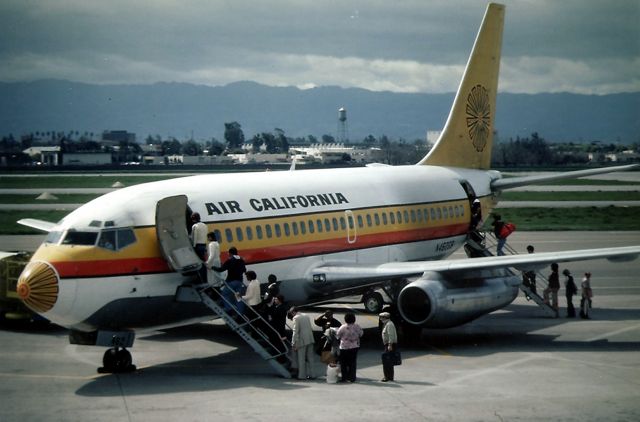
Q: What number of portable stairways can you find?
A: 2